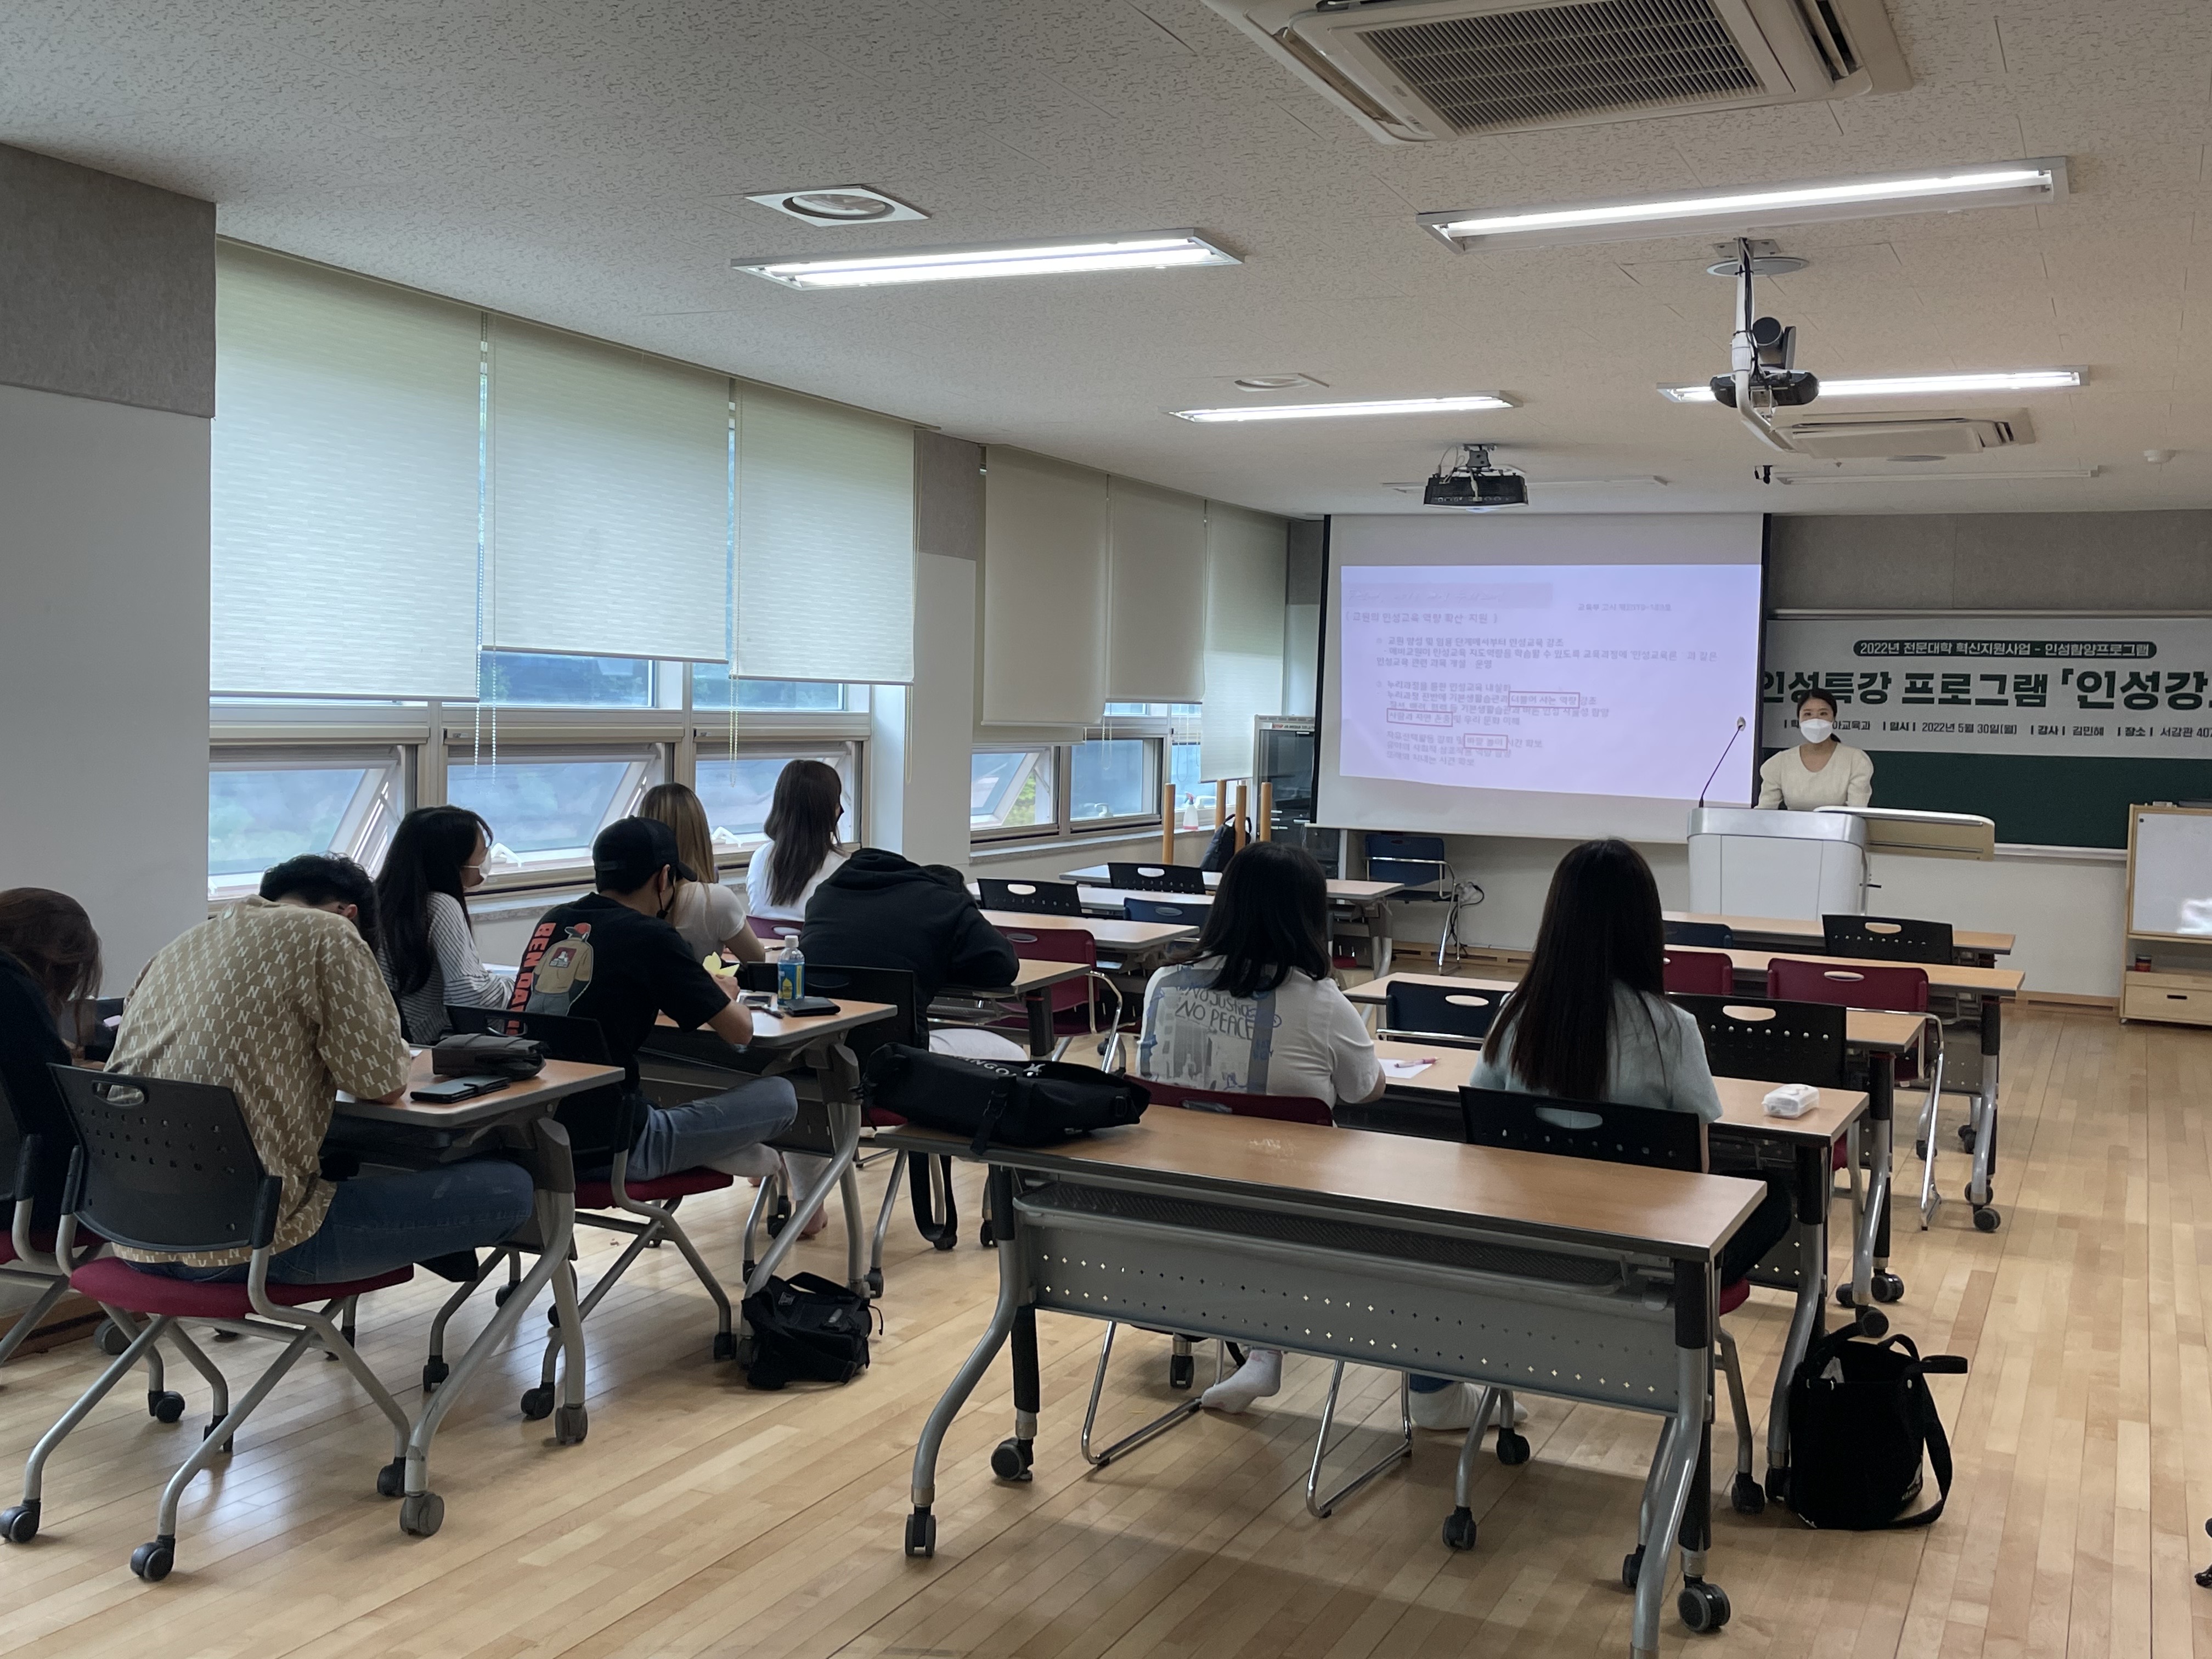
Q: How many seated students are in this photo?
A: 9